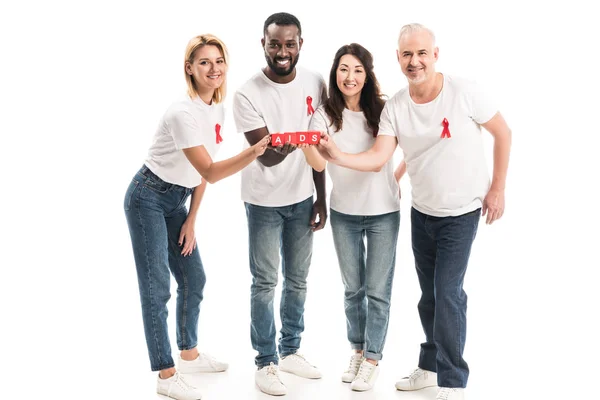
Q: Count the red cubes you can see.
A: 4